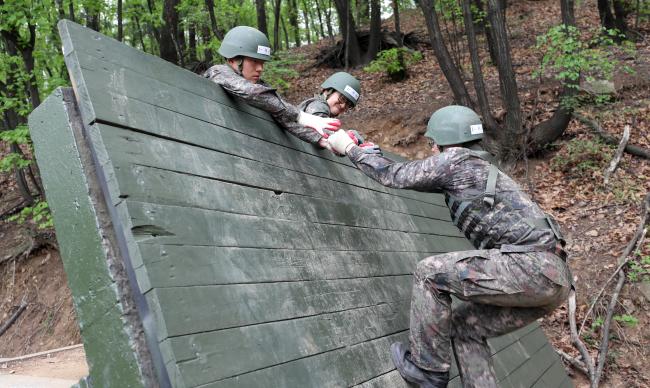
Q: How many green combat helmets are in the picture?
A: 3